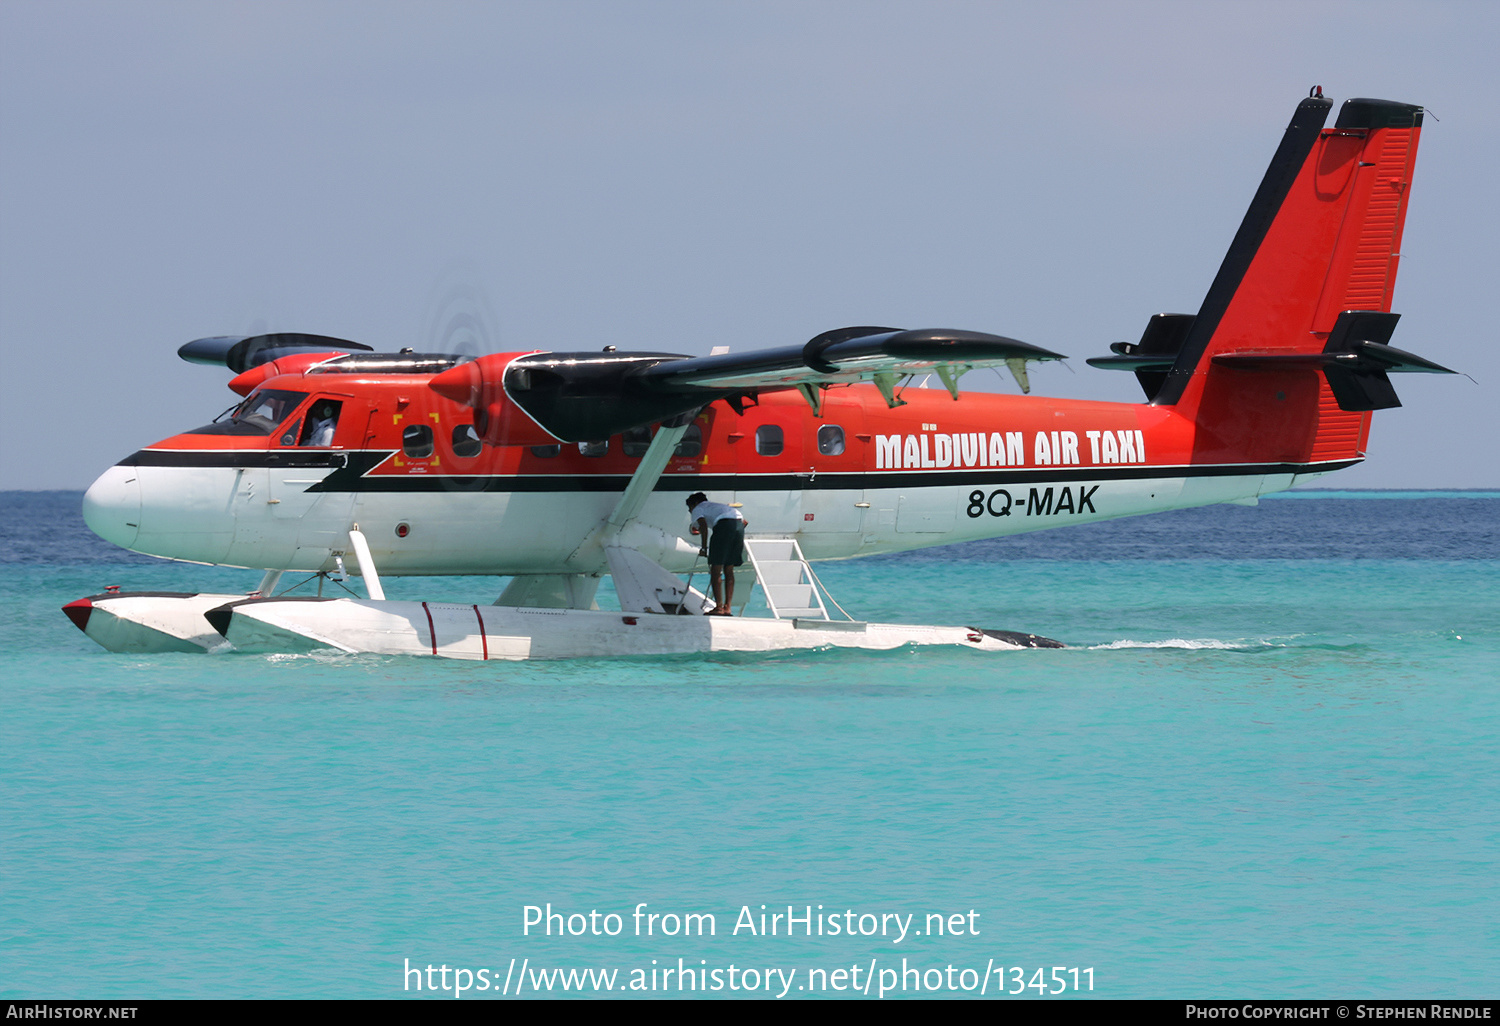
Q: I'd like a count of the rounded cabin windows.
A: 8